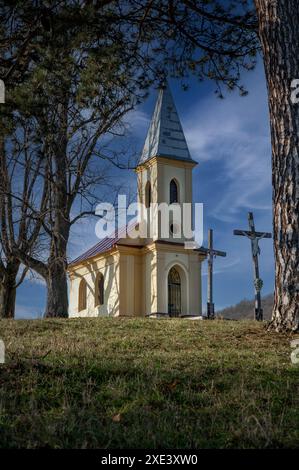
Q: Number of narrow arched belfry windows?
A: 2